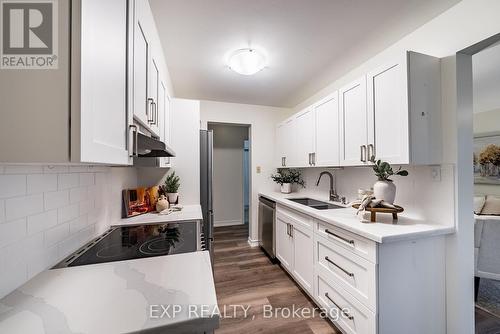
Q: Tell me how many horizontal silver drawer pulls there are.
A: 3